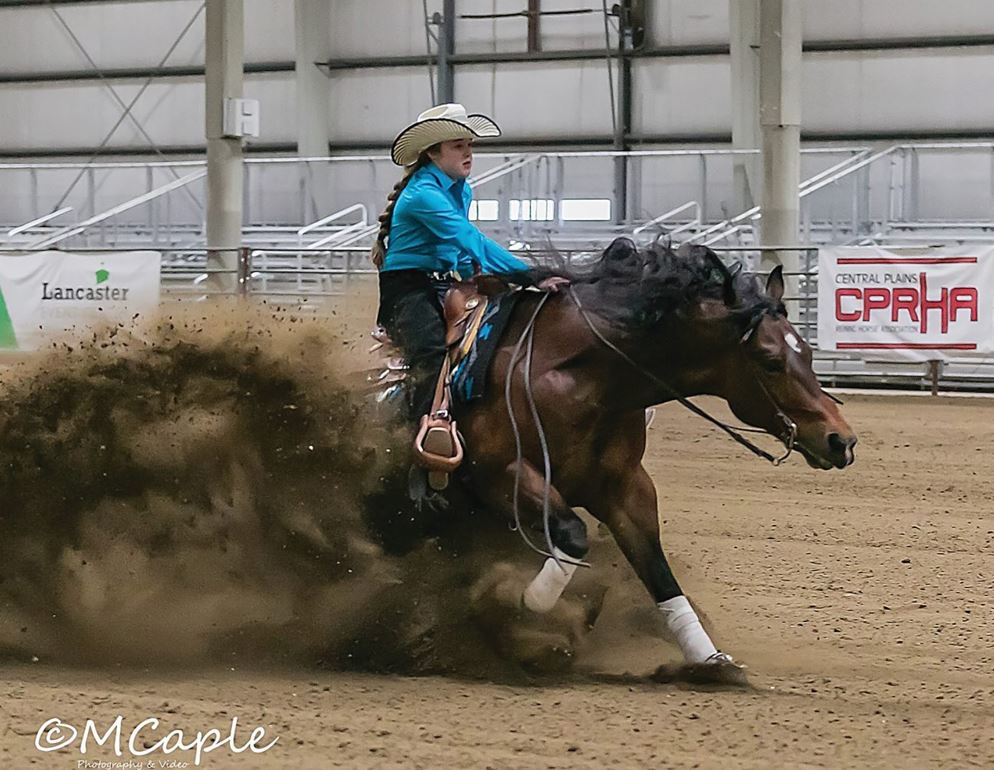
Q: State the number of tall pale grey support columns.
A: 4